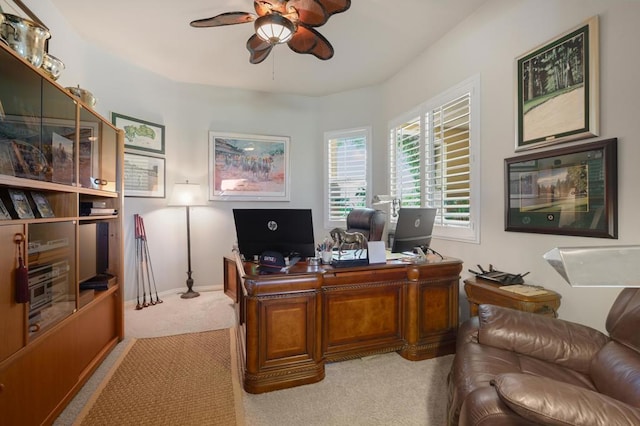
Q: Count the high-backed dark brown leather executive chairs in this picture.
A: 1